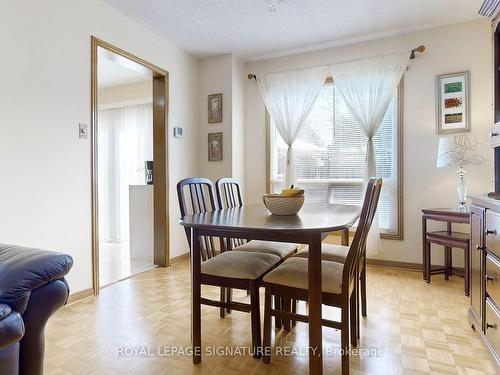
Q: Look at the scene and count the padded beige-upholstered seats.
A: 4